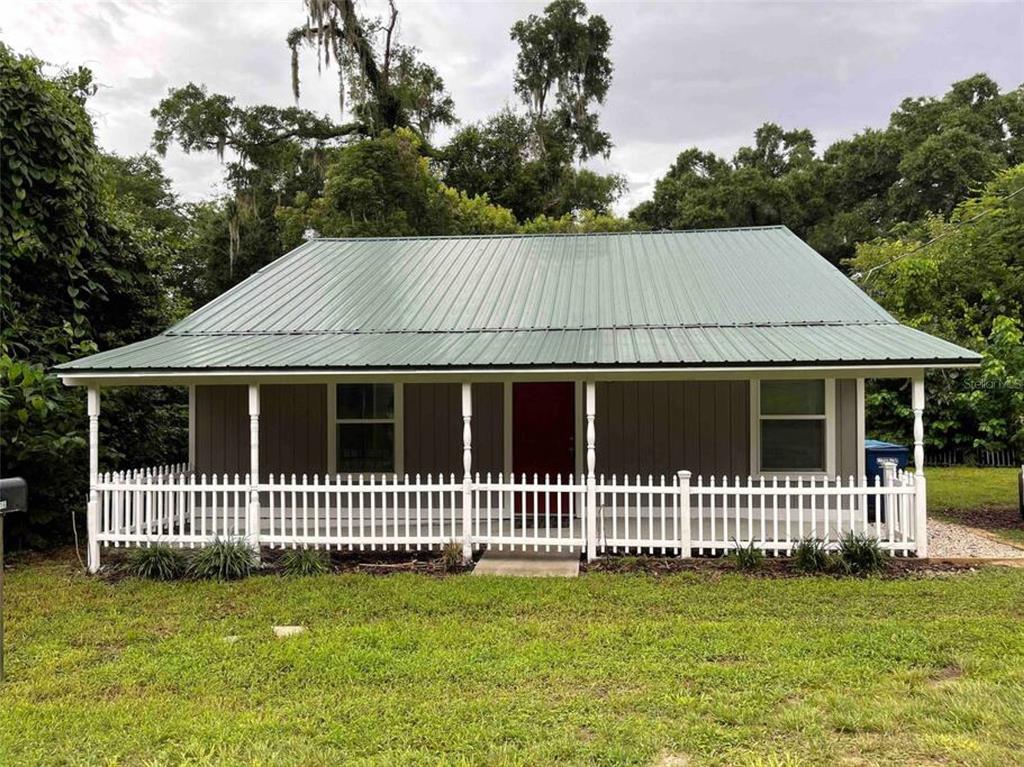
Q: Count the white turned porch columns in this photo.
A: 5